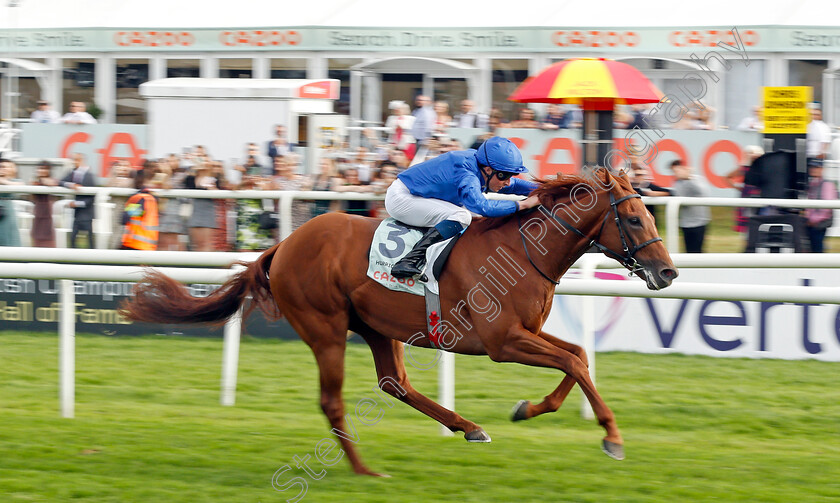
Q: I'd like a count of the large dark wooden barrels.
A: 0